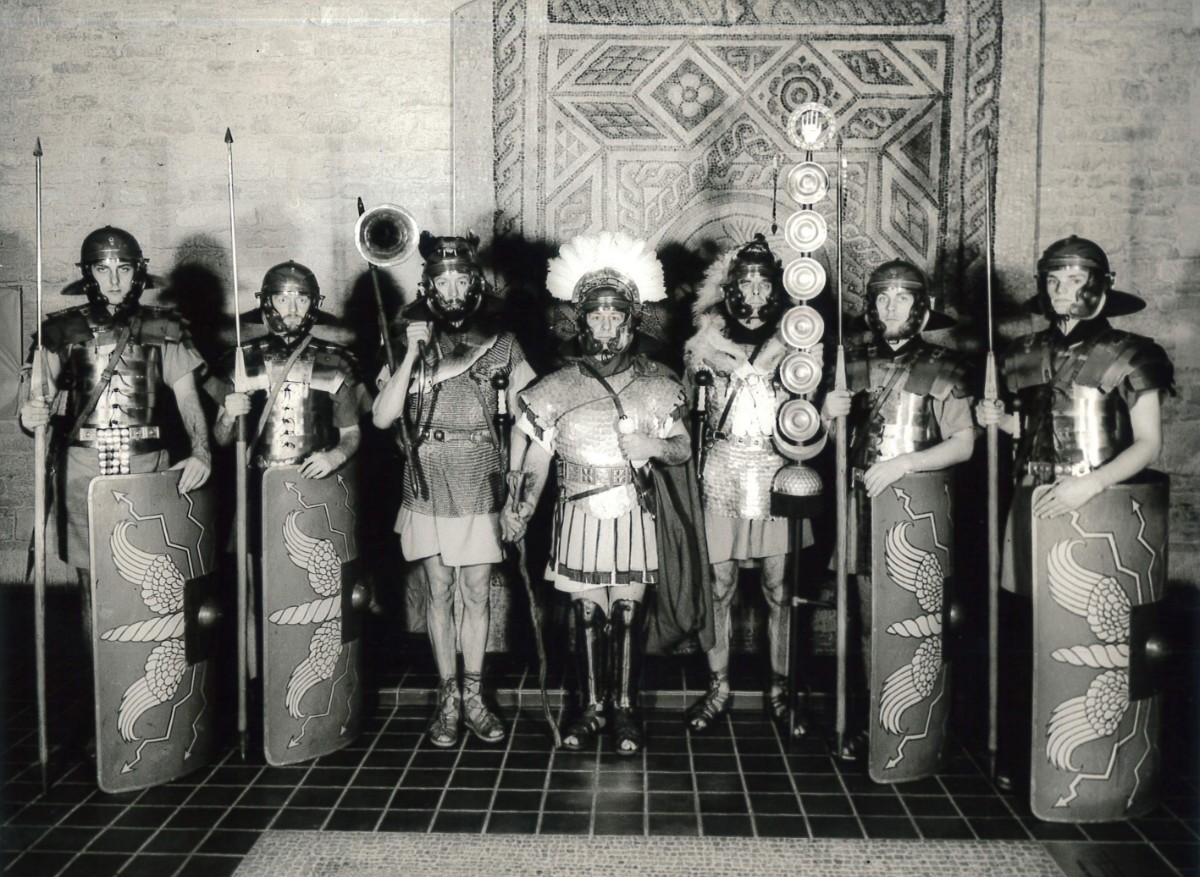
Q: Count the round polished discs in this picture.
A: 6